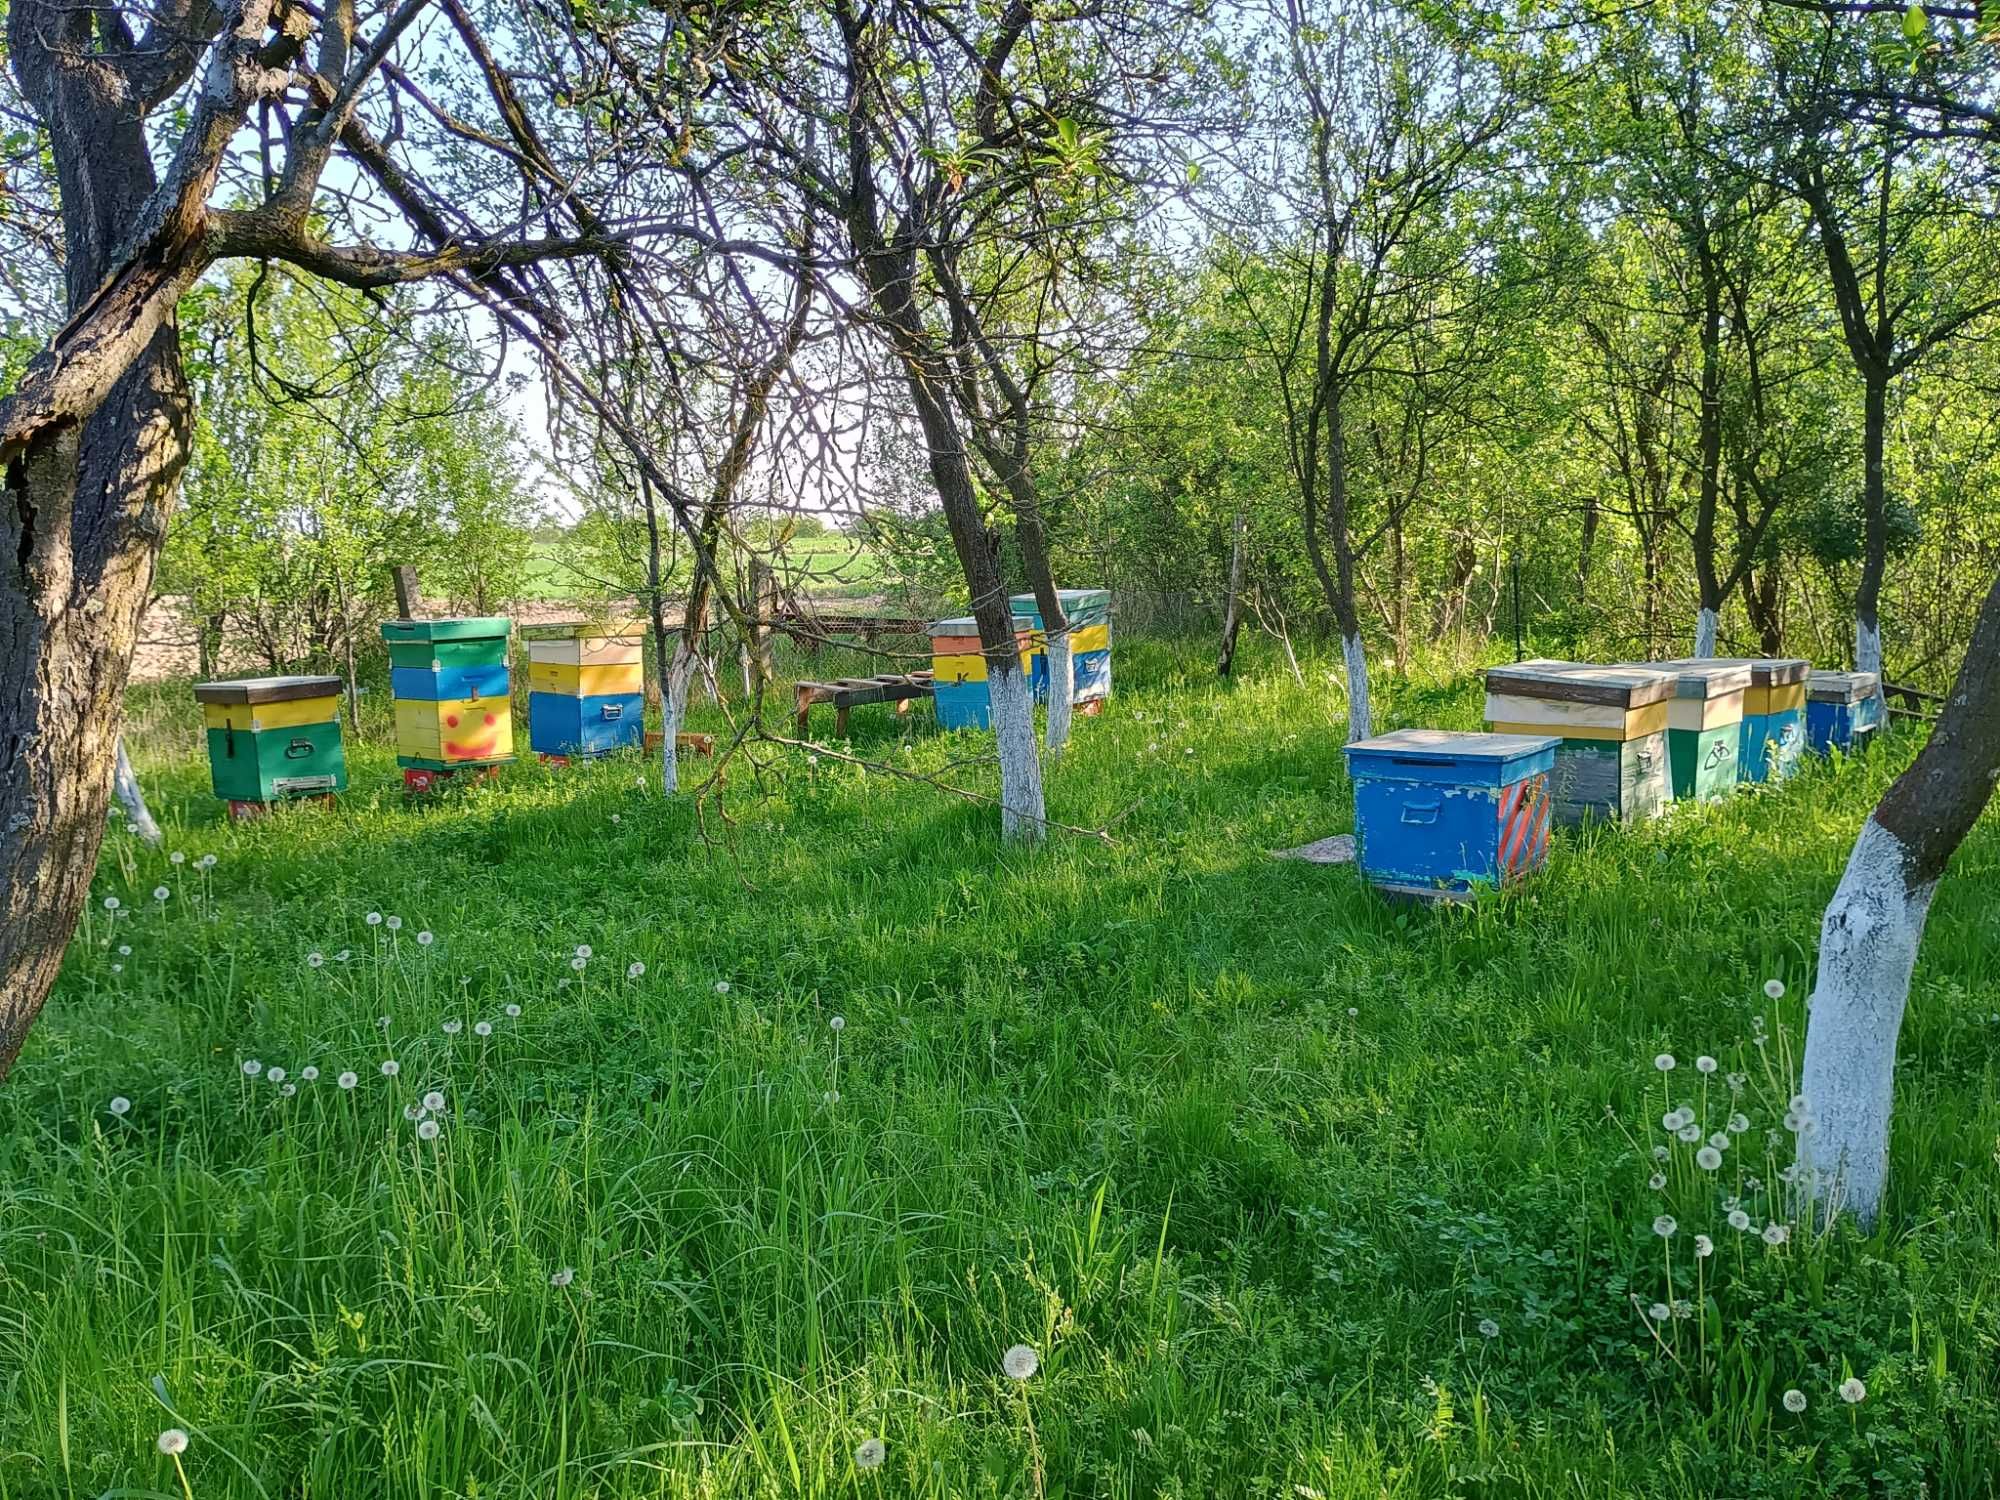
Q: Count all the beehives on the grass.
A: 10